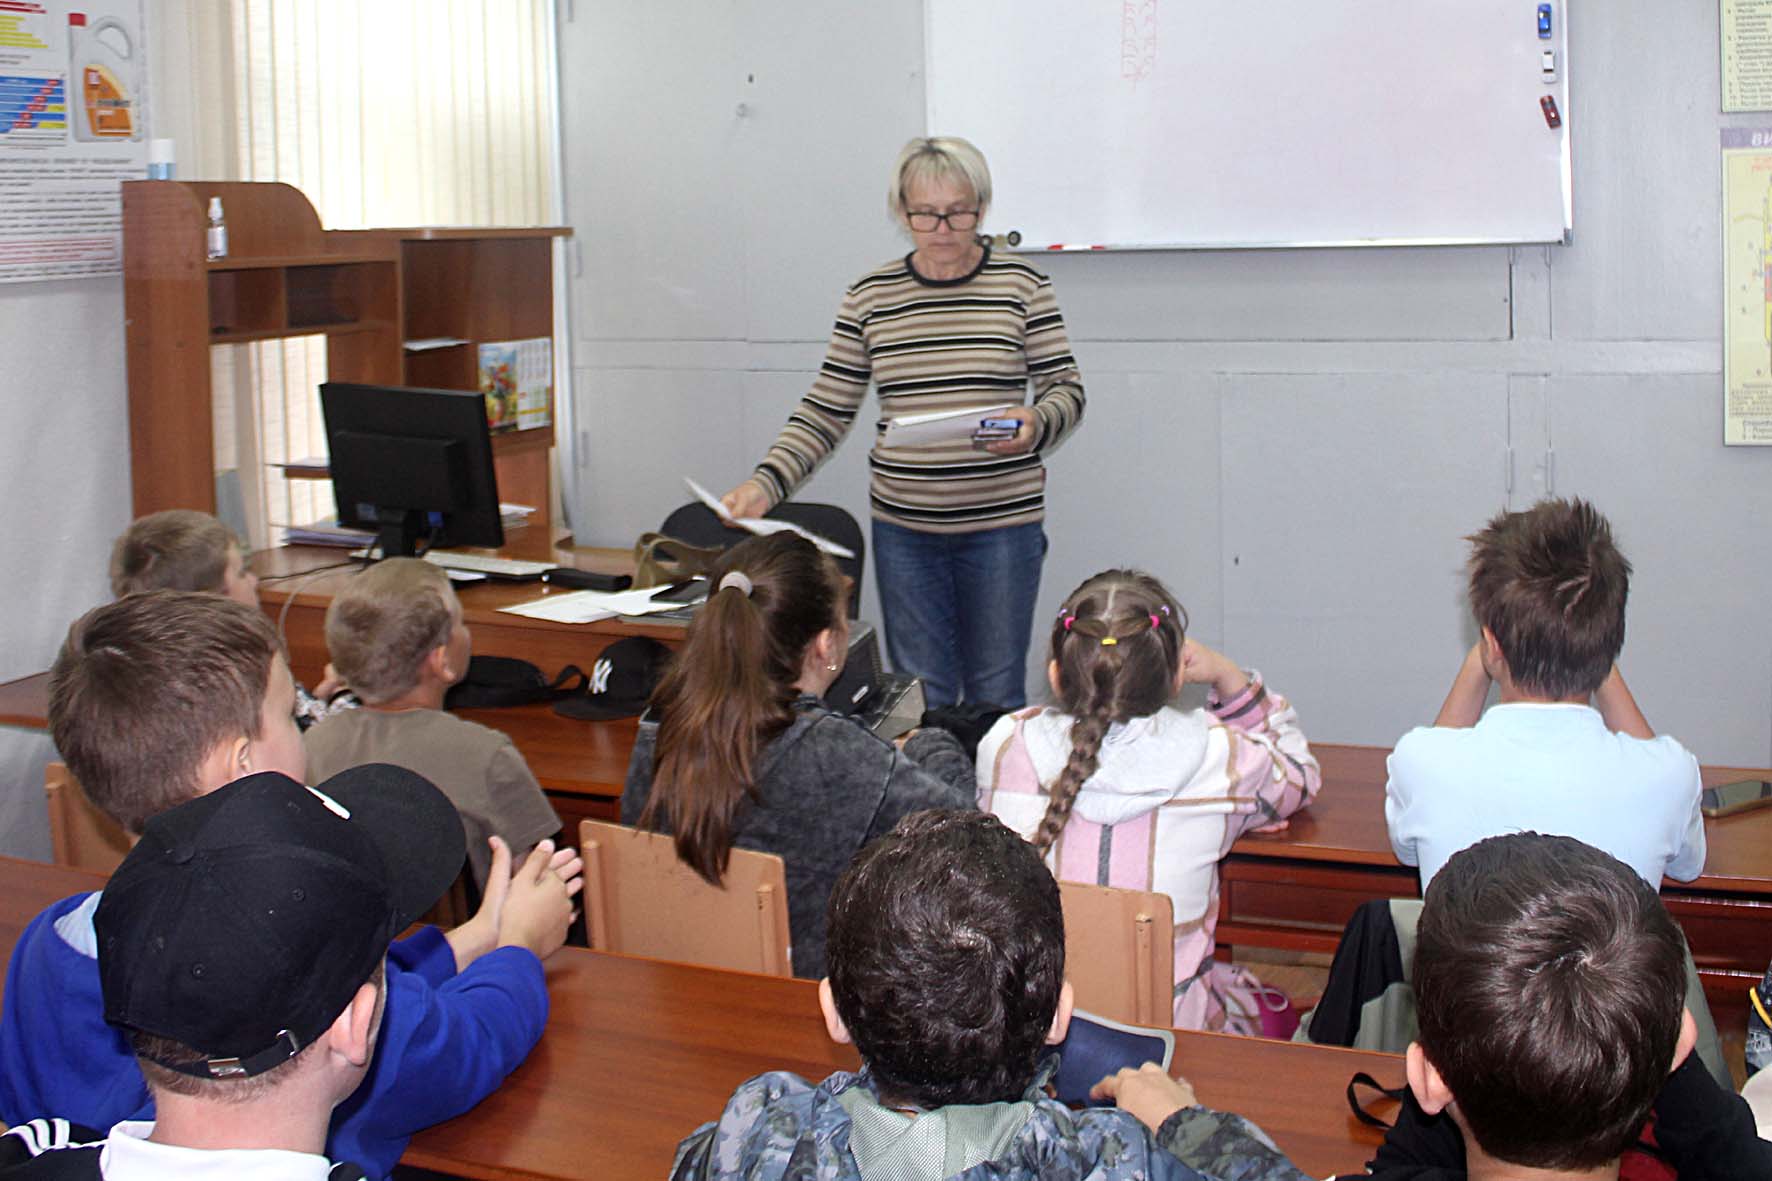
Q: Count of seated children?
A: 9